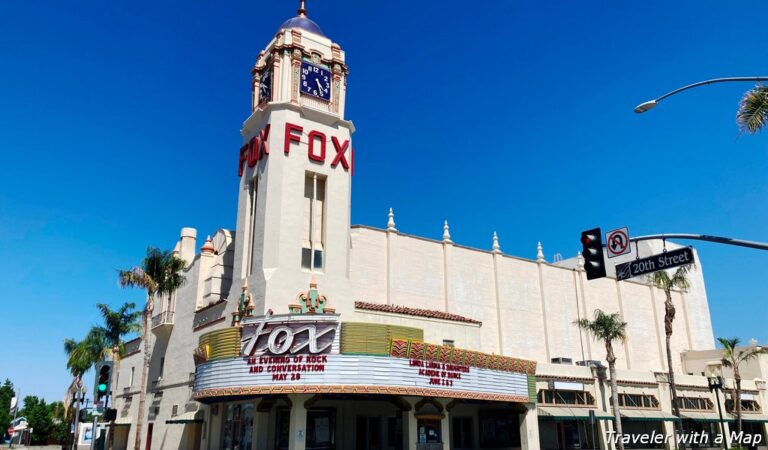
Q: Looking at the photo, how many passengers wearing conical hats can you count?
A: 0